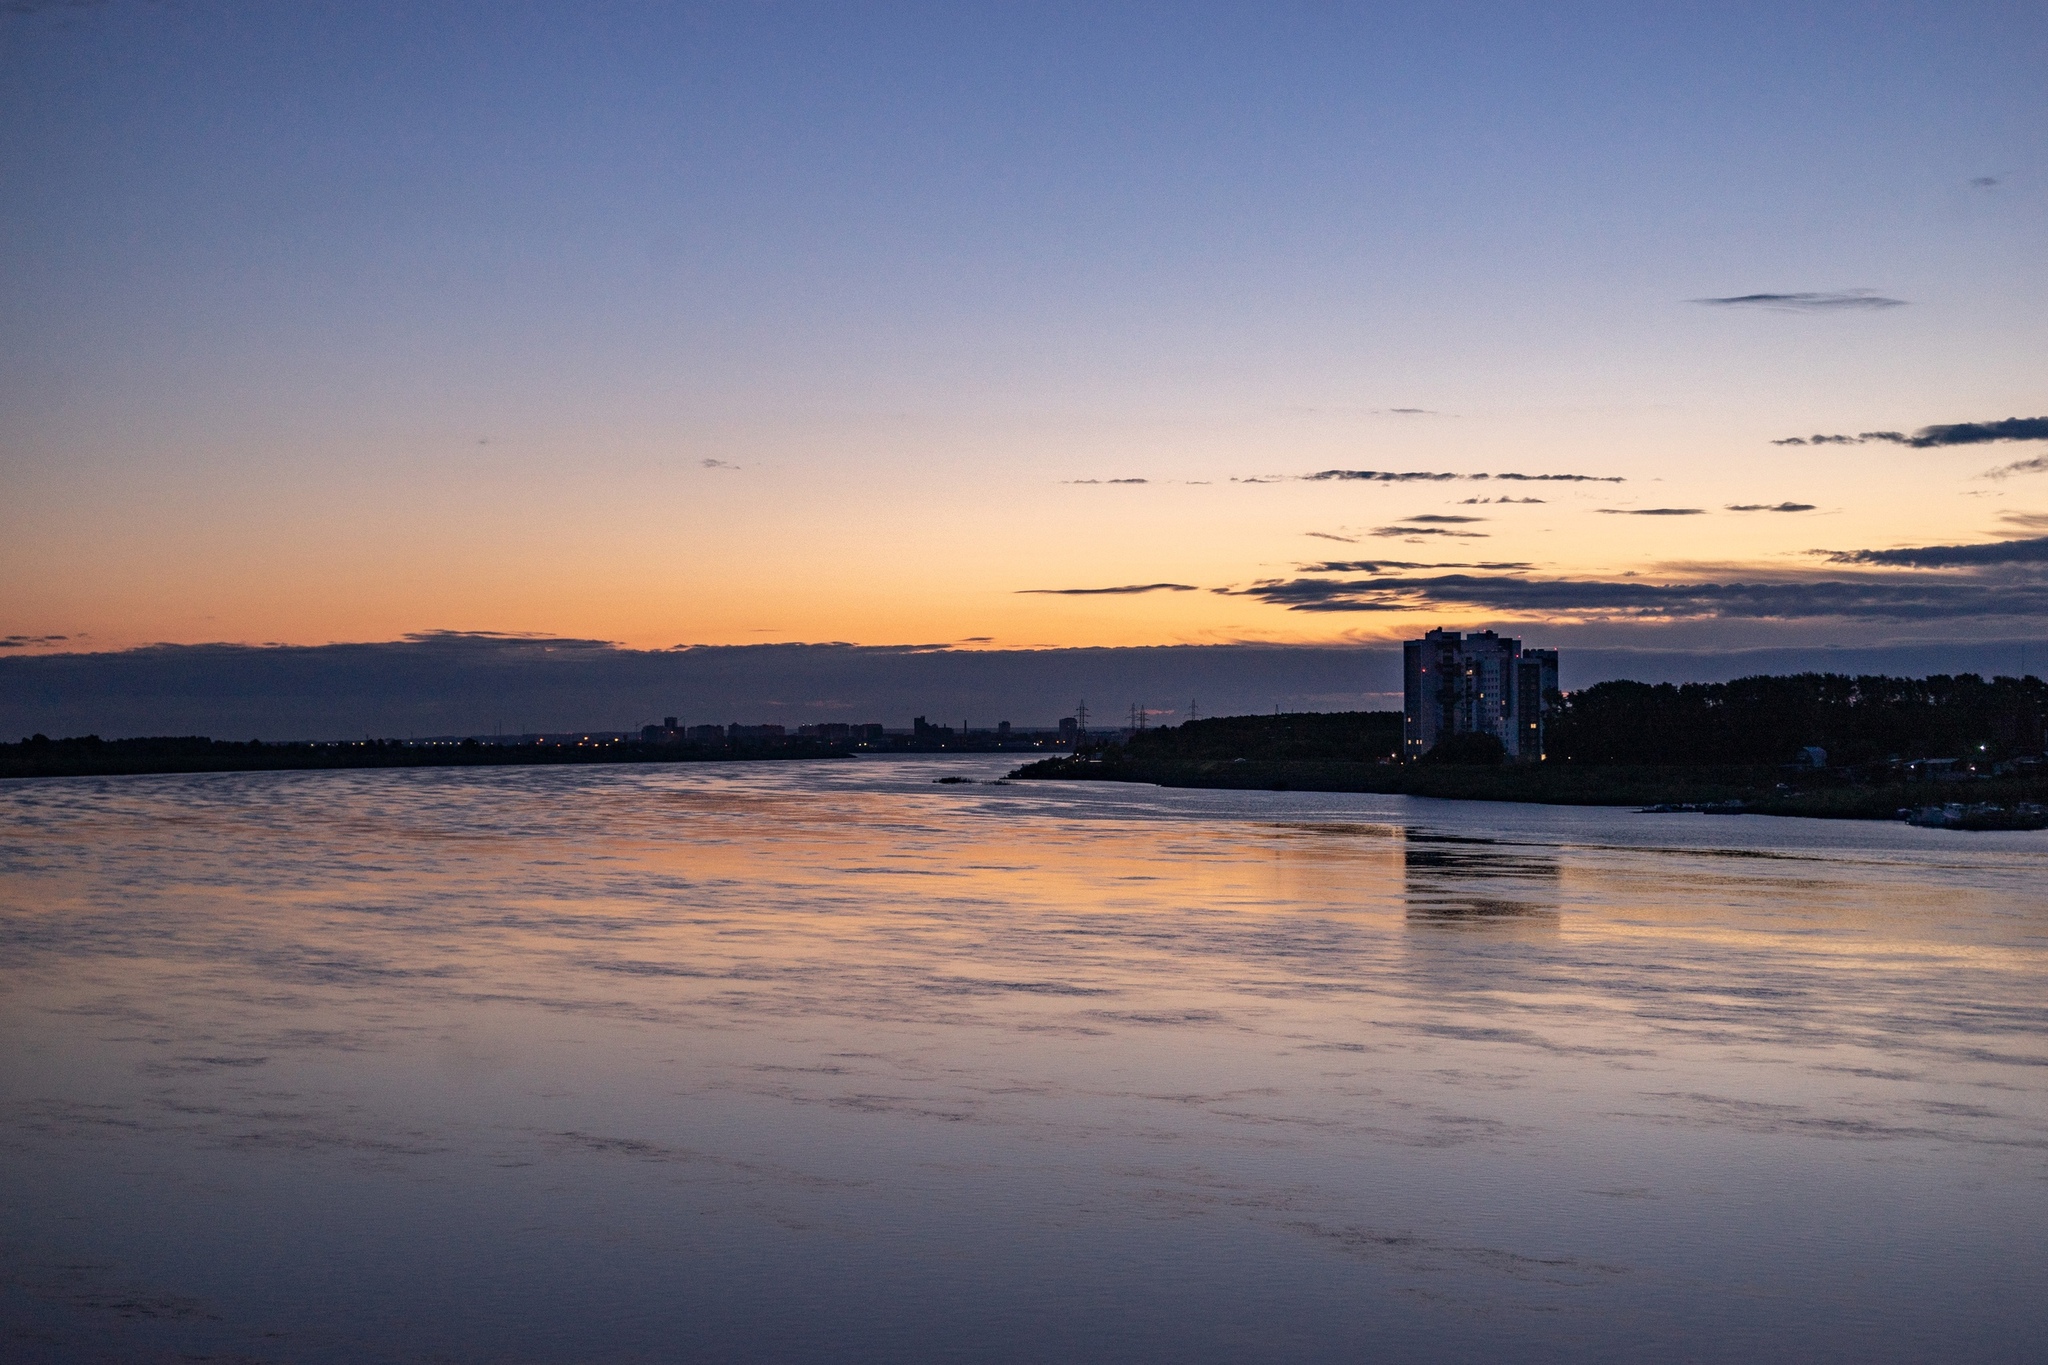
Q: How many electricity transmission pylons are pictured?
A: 4